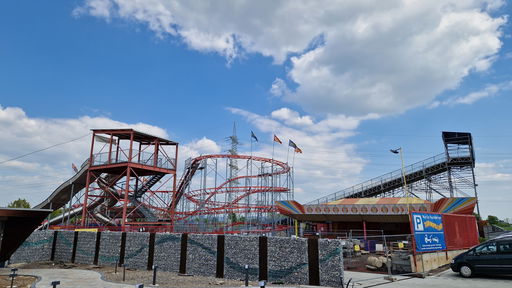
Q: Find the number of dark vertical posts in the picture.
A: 9